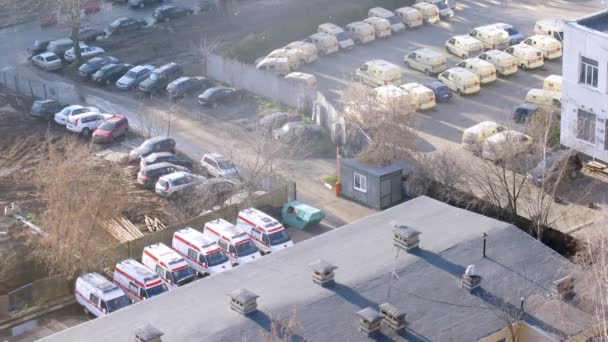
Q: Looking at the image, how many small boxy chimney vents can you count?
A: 8